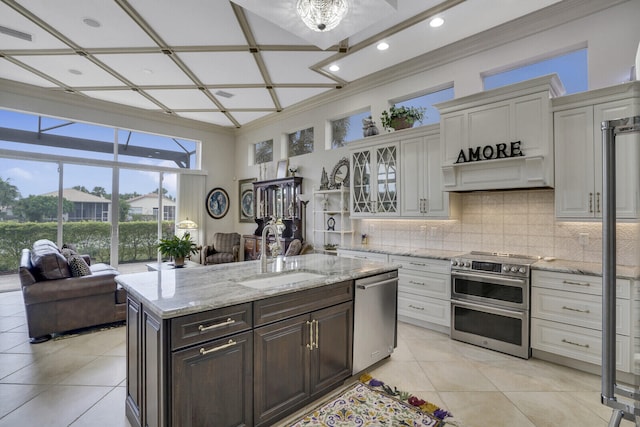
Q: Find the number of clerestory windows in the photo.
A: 5